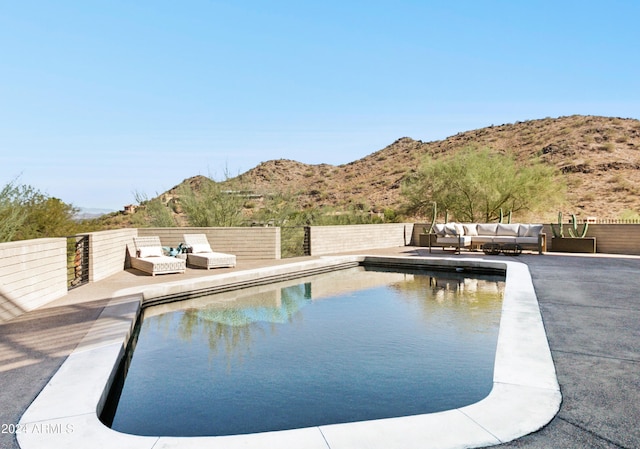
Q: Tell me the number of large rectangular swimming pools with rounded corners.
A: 1